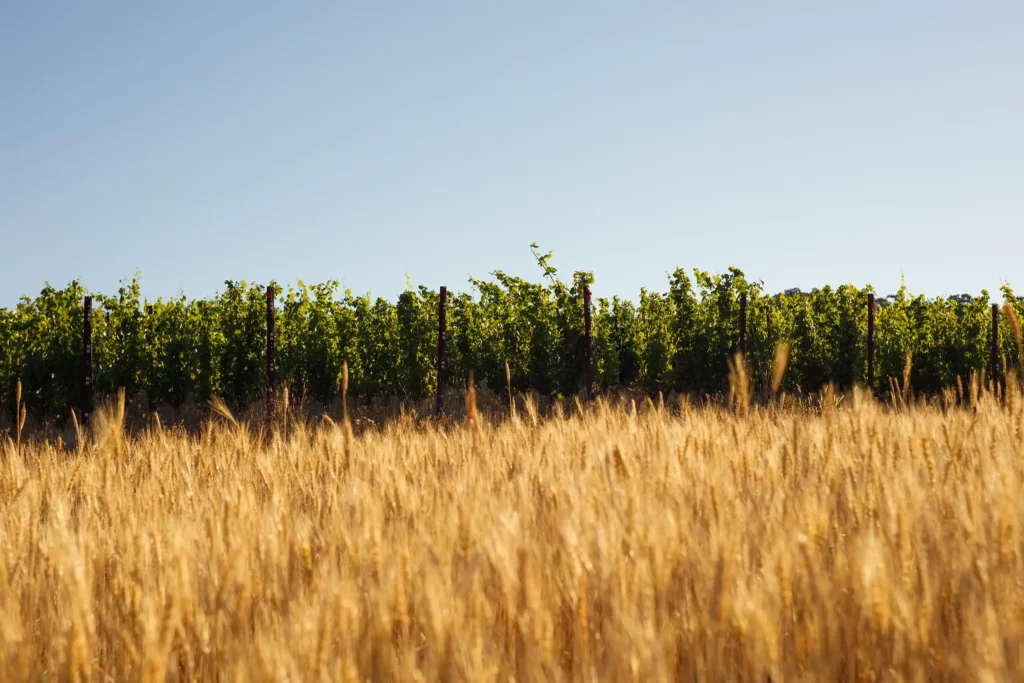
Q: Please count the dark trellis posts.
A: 7